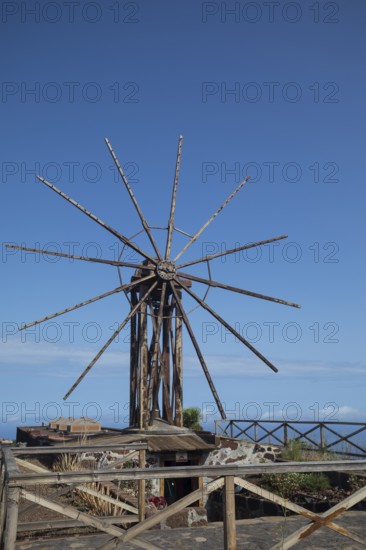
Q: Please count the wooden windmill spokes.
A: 12